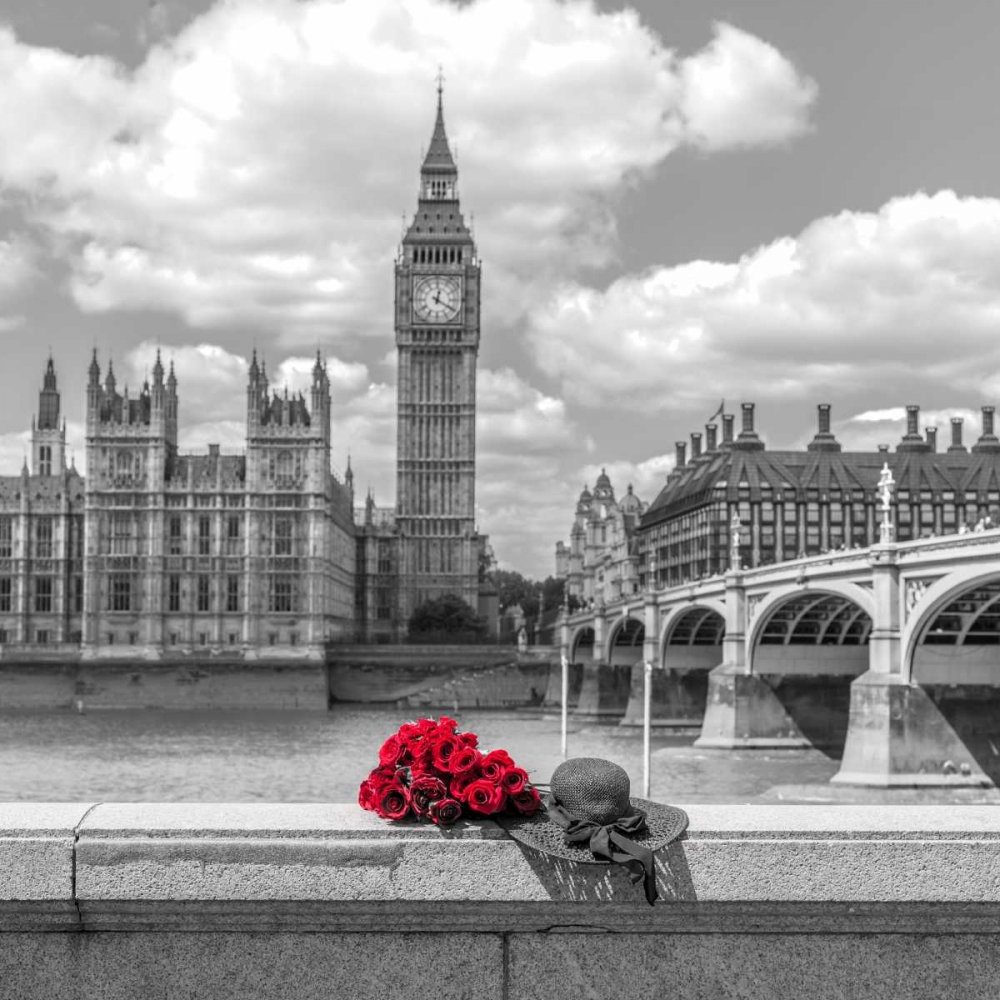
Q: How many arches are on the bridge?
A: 5